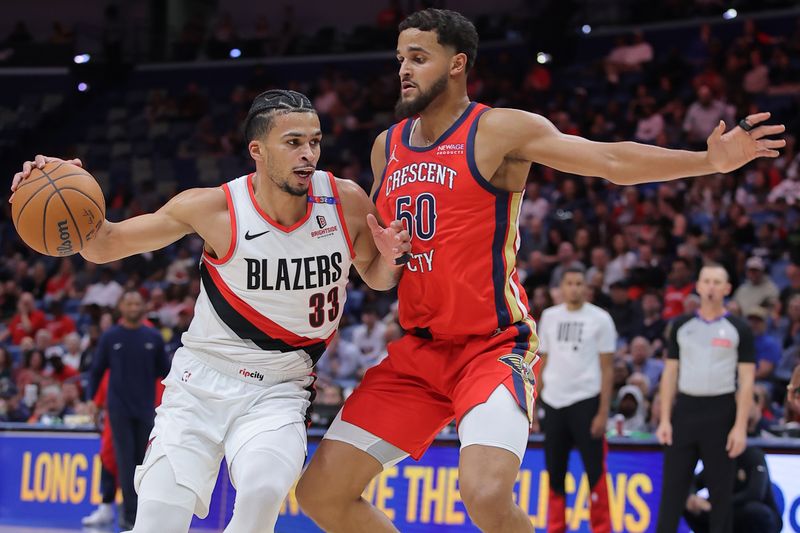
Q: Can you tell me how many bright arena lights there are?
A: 6